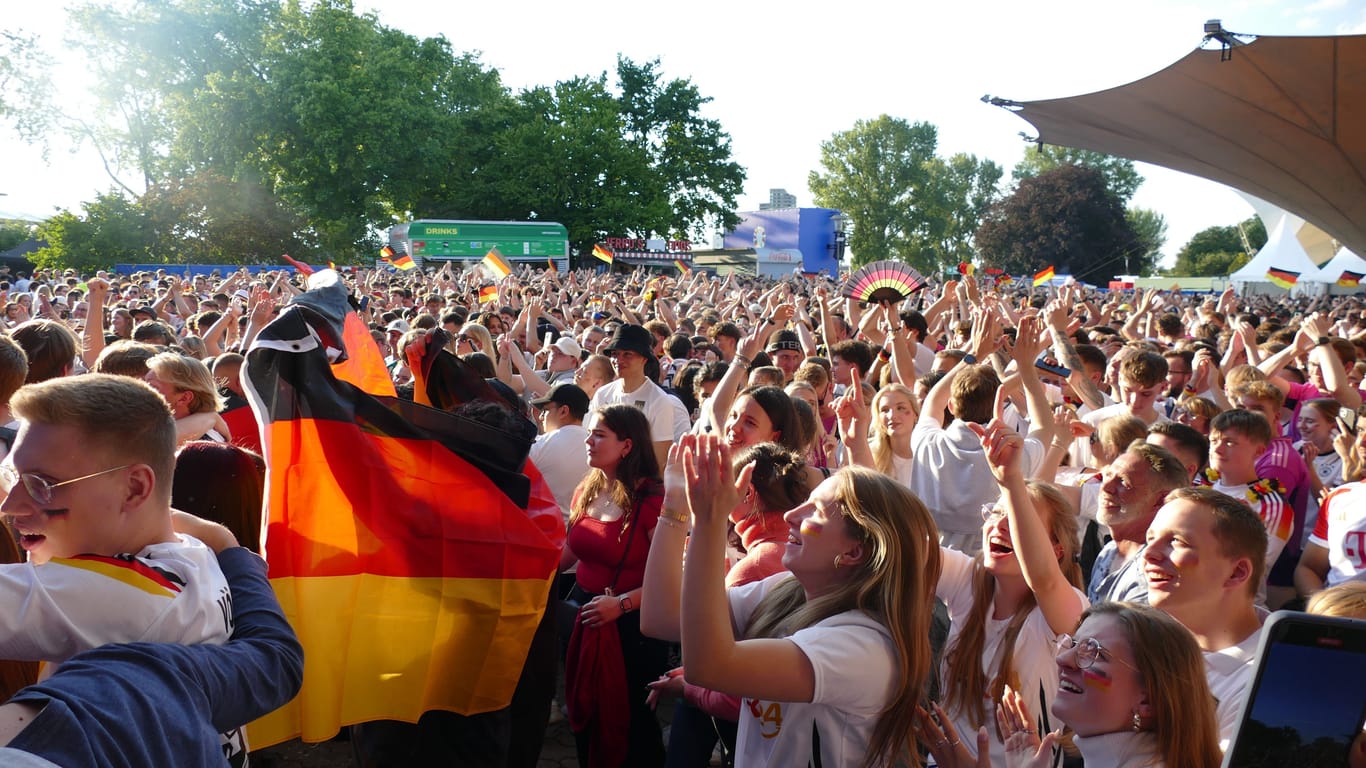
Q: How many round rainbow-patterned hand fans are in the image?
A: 1